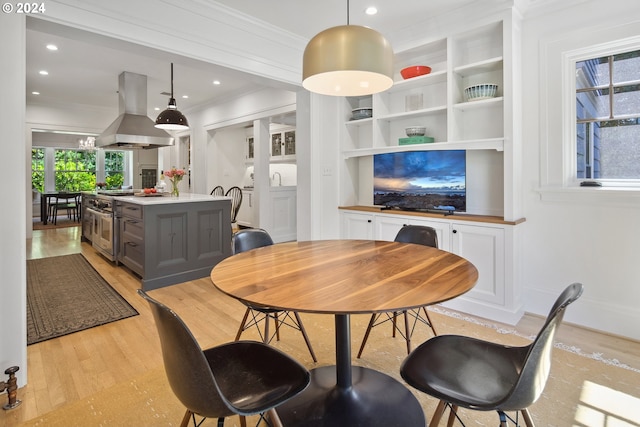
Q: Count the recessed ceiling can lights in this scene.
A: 7